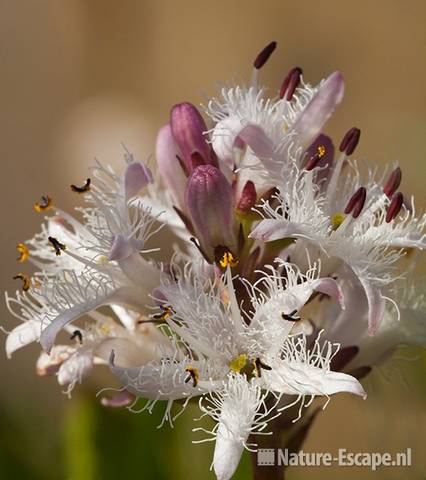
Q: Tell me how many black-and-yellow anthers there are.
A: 11